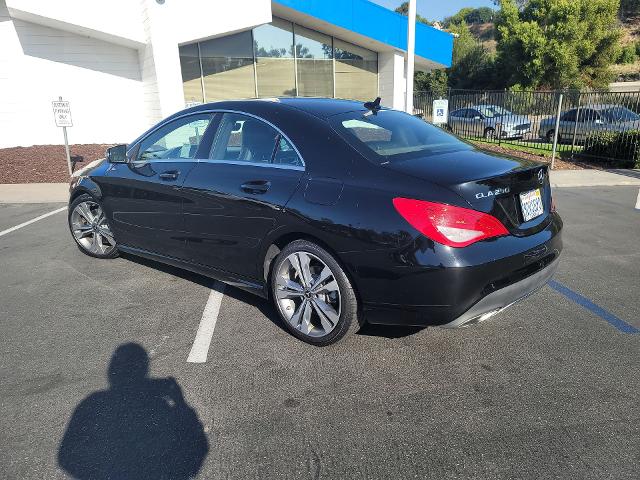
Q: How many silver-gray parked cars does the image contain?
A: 2